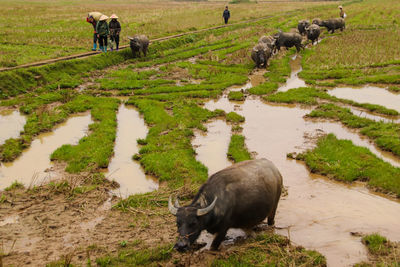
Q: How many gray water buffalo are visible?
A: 9